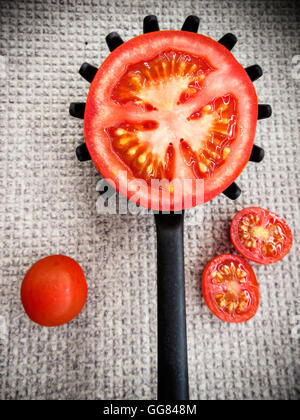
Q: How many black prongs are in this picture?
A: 12